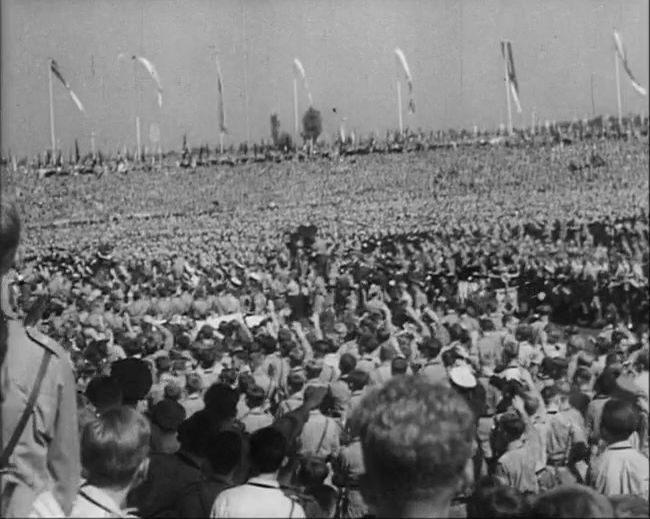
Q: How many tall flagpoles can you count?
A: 7